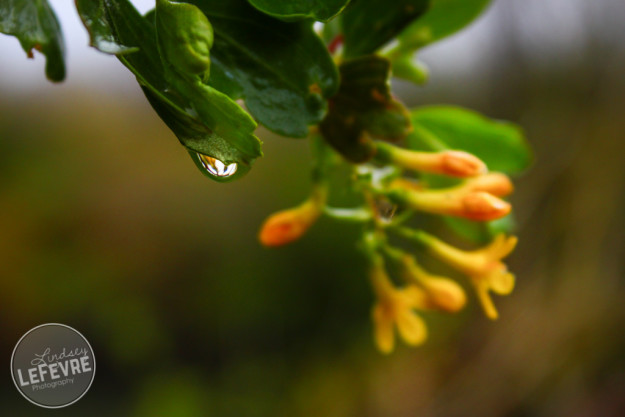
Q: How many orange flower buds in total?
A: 5